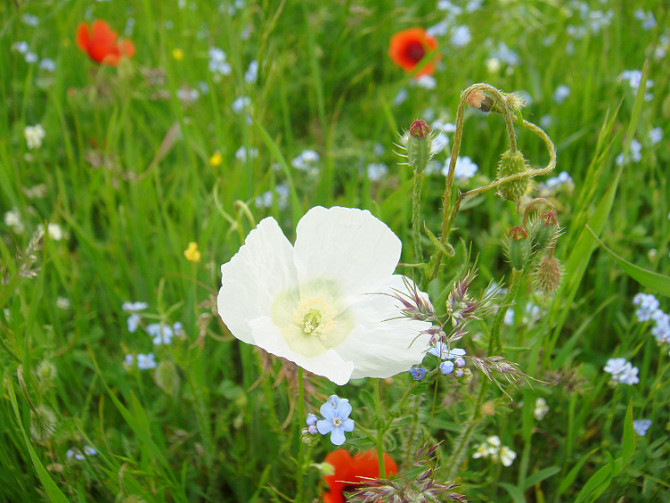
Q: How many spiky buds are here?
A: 5